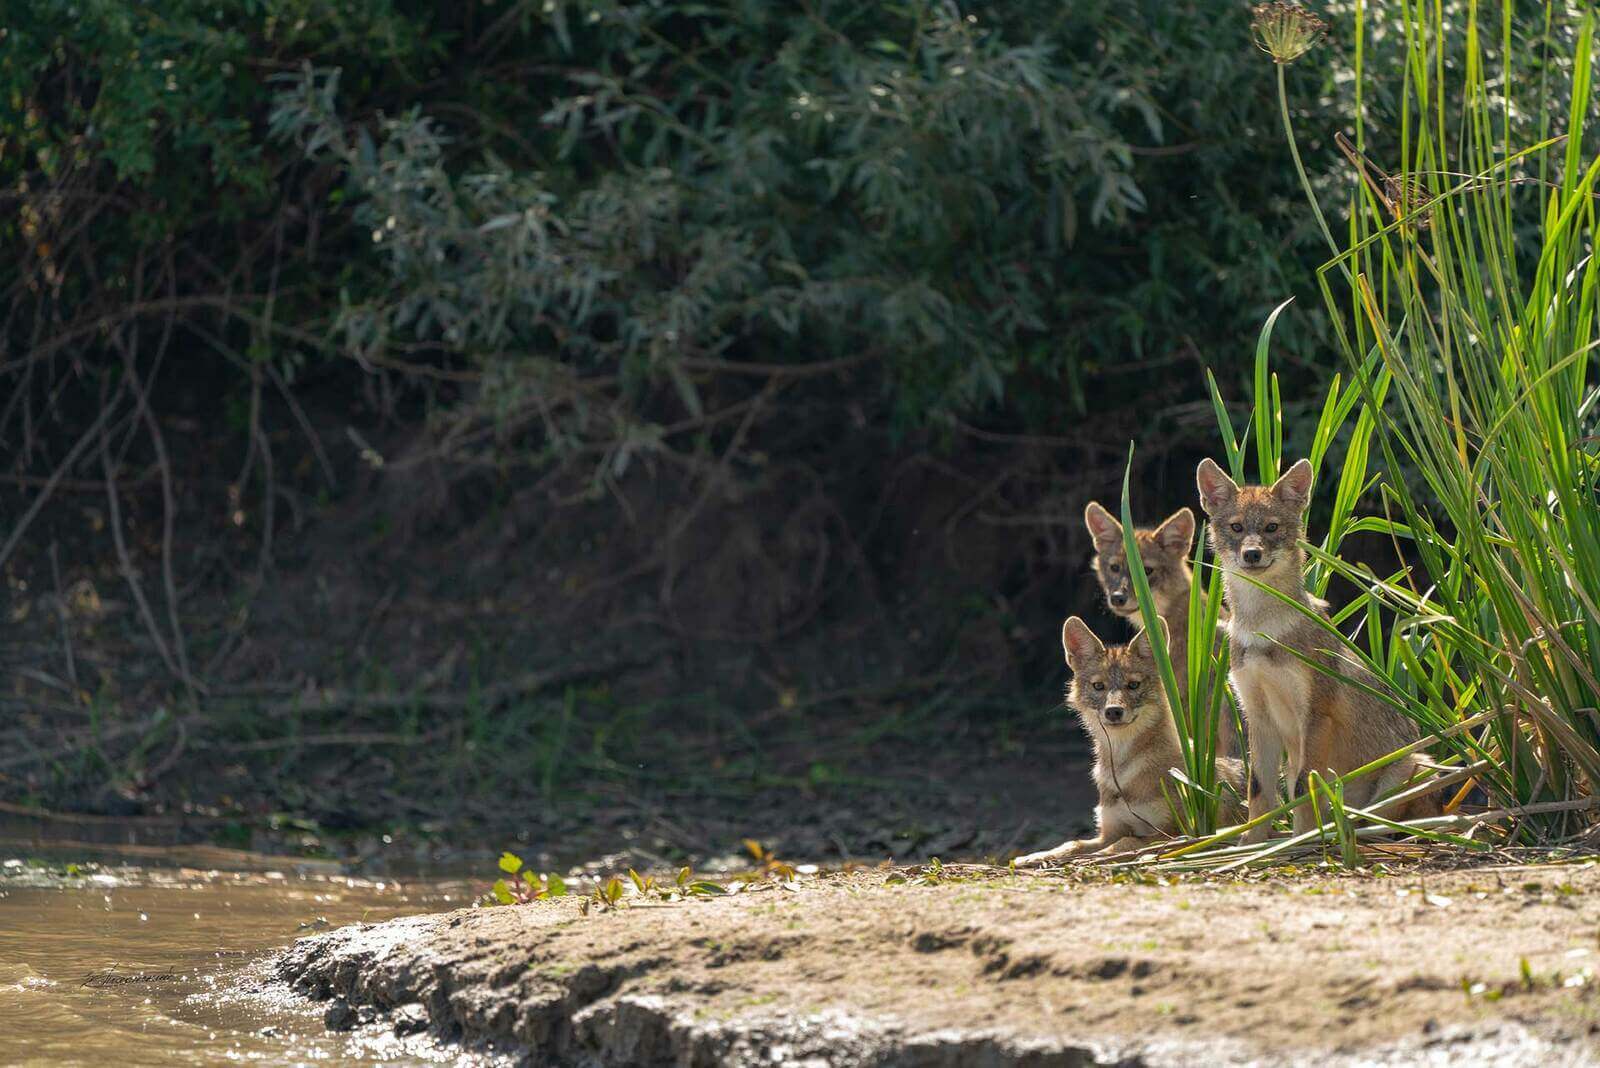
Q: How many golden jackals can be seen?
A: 3